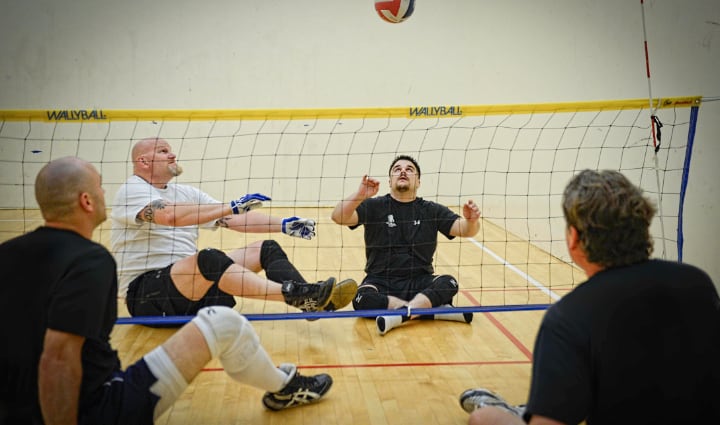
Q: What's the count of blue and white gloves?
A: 2